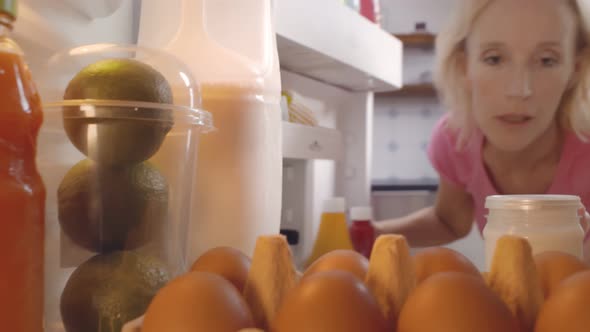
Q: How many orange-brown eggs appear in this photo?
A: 8